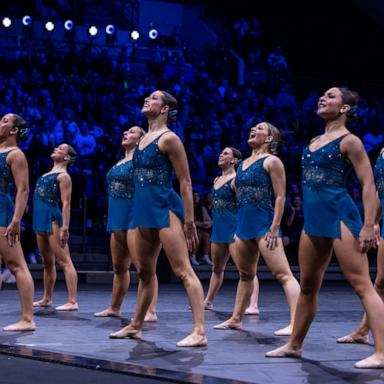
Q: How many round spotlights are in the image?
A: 8